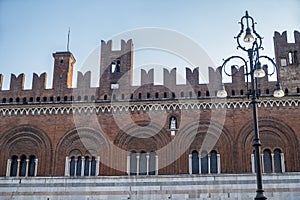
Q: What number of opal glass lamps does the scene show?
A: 4